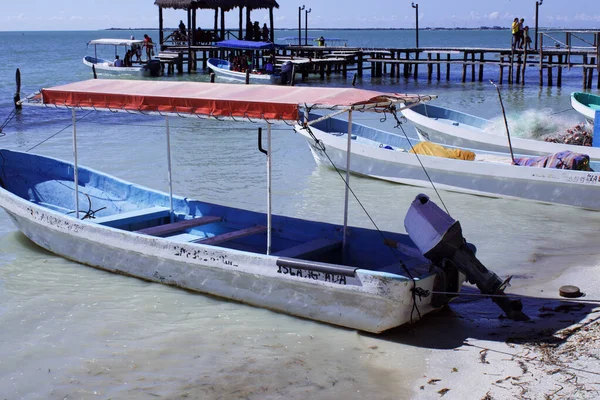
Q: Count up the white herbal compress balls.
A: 0